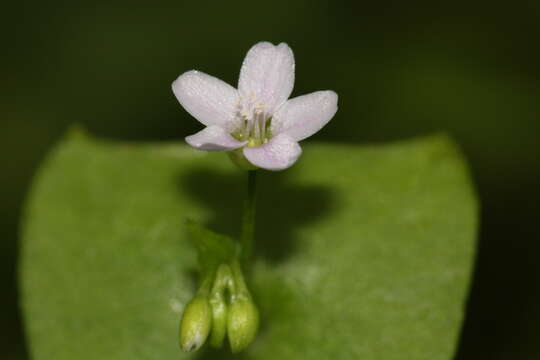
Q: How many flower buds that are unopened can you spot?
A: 3